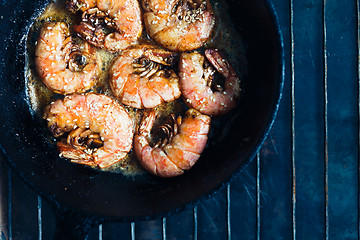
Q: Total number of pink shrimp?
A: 7